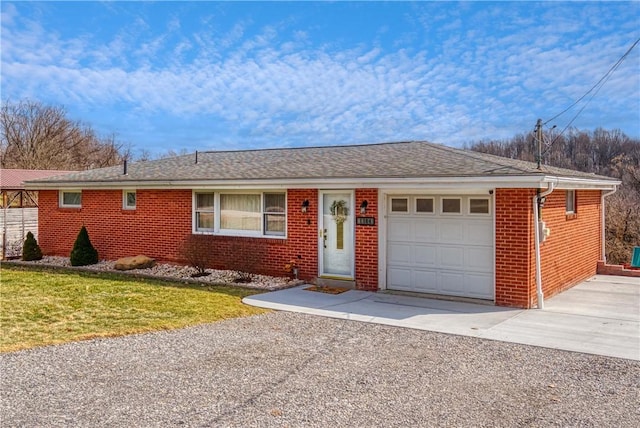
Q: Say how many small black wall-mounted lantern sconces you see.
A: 2